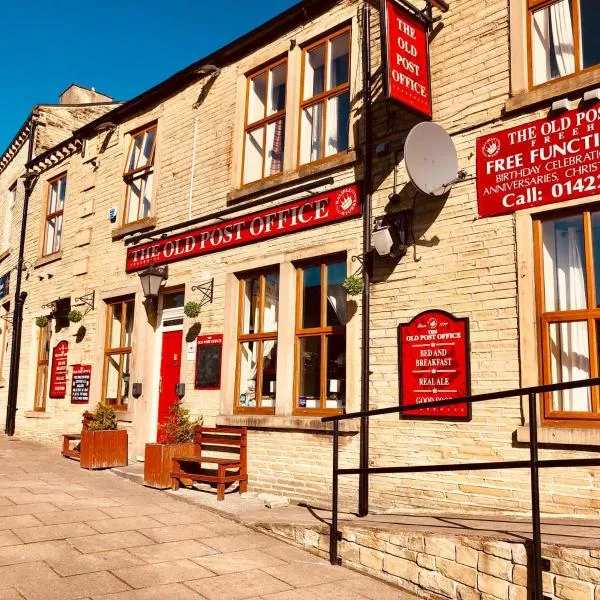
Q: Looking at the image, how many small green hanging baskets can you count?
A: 4